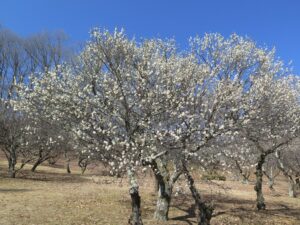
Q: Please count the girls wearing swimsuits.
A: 0